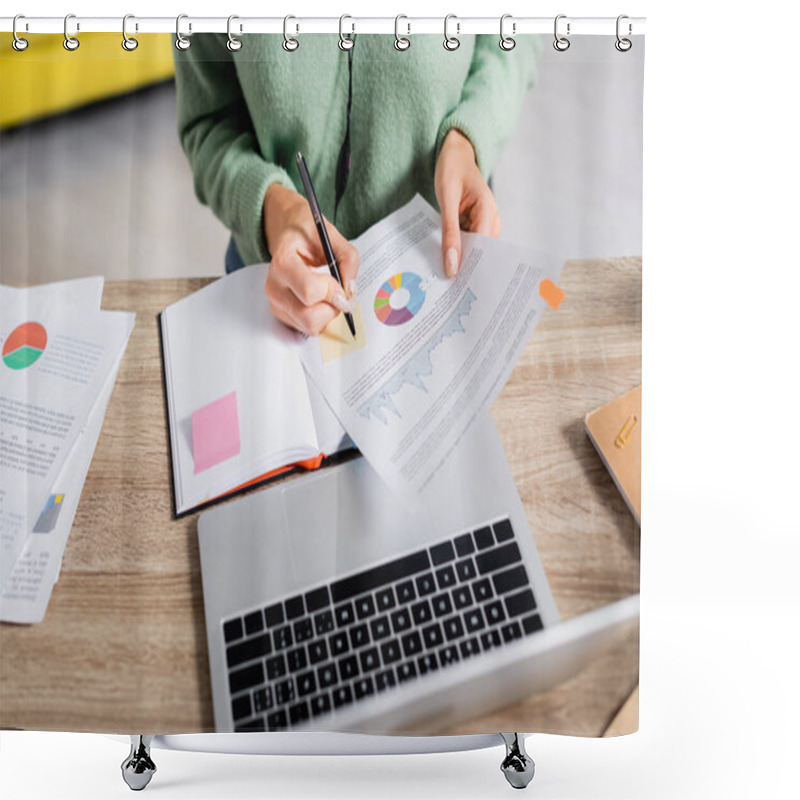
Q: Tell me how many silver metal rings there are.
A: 12